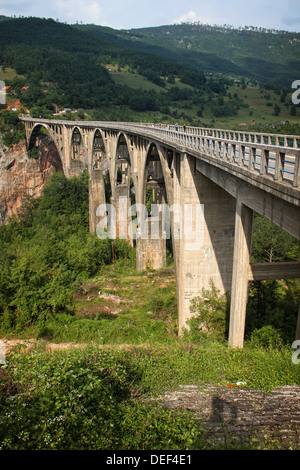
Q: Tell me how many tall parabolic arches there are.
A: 5